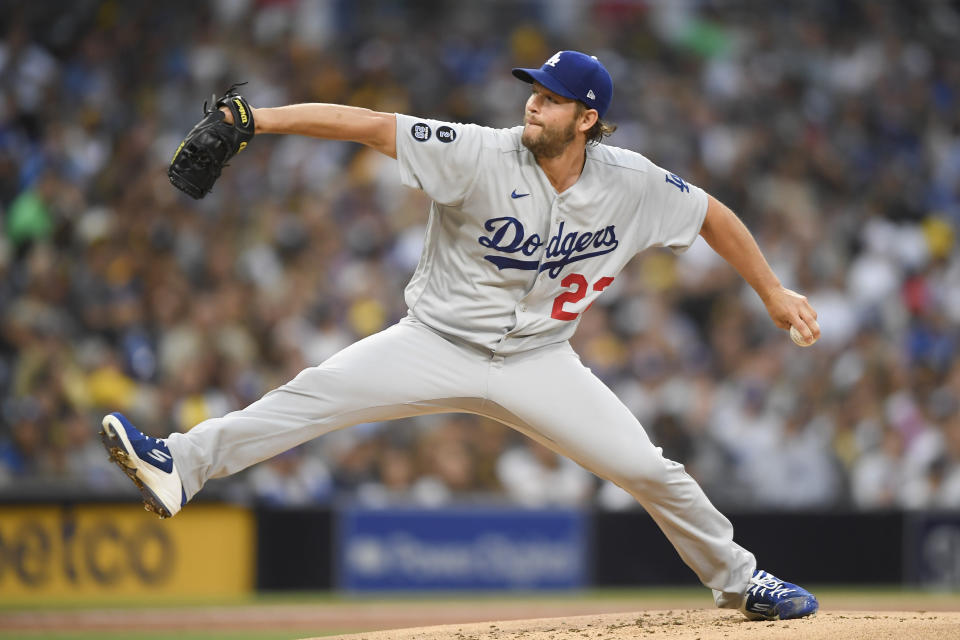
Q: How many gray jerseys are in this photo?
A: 1